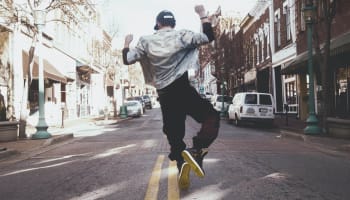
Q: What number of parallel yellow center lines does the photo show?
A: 2